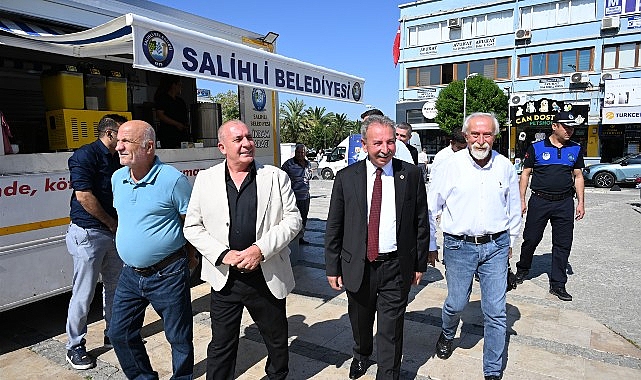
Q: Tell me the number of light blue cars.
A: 1